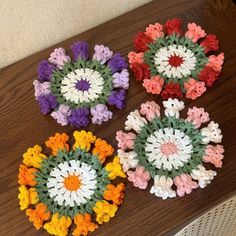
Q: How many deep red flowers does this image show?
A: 6